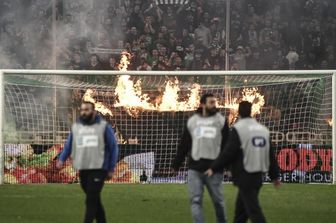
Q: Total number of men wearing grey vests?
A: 3